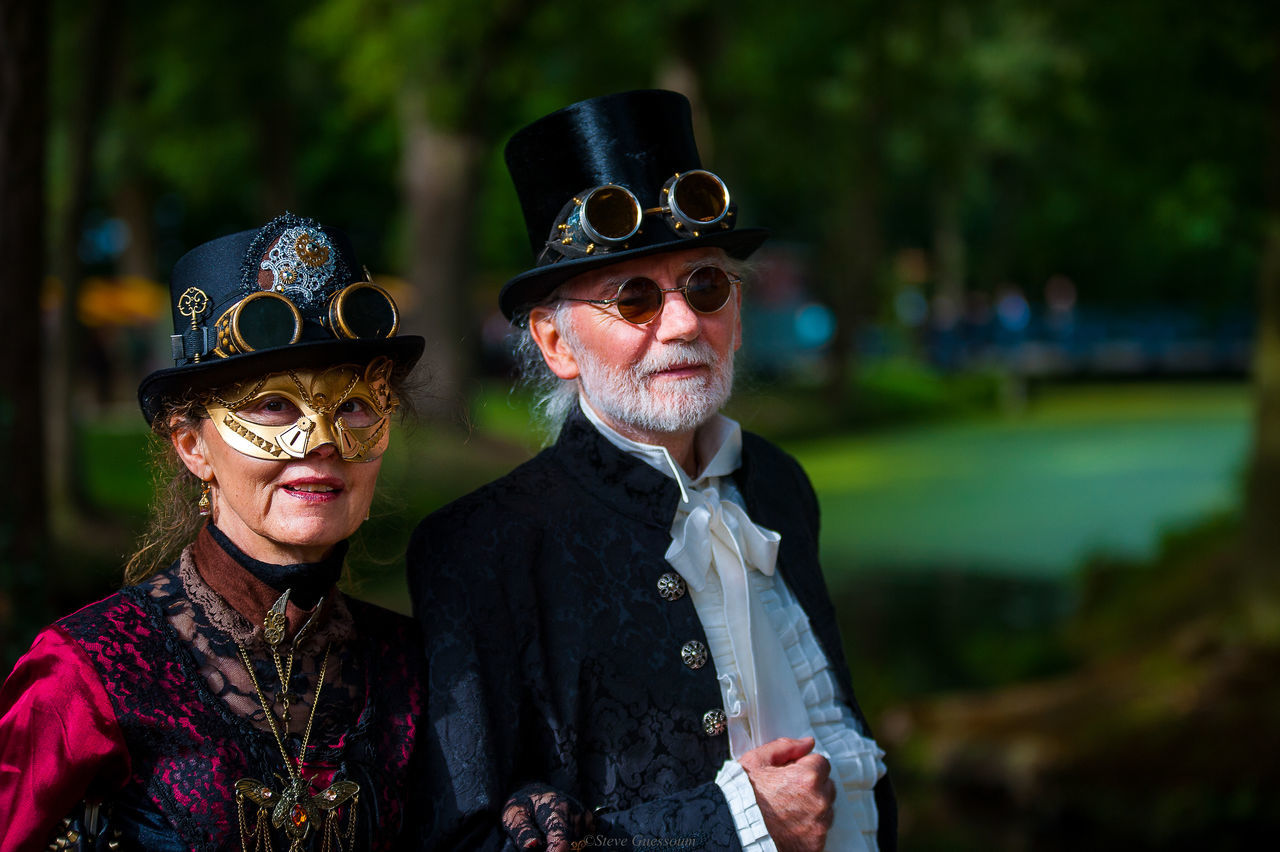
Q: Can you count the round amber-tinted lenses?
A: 4